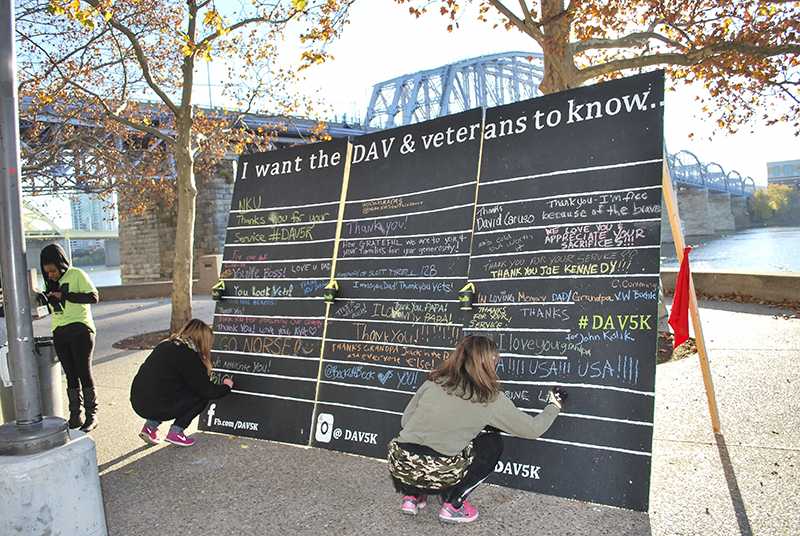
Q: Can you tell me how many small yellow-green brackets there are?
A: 3